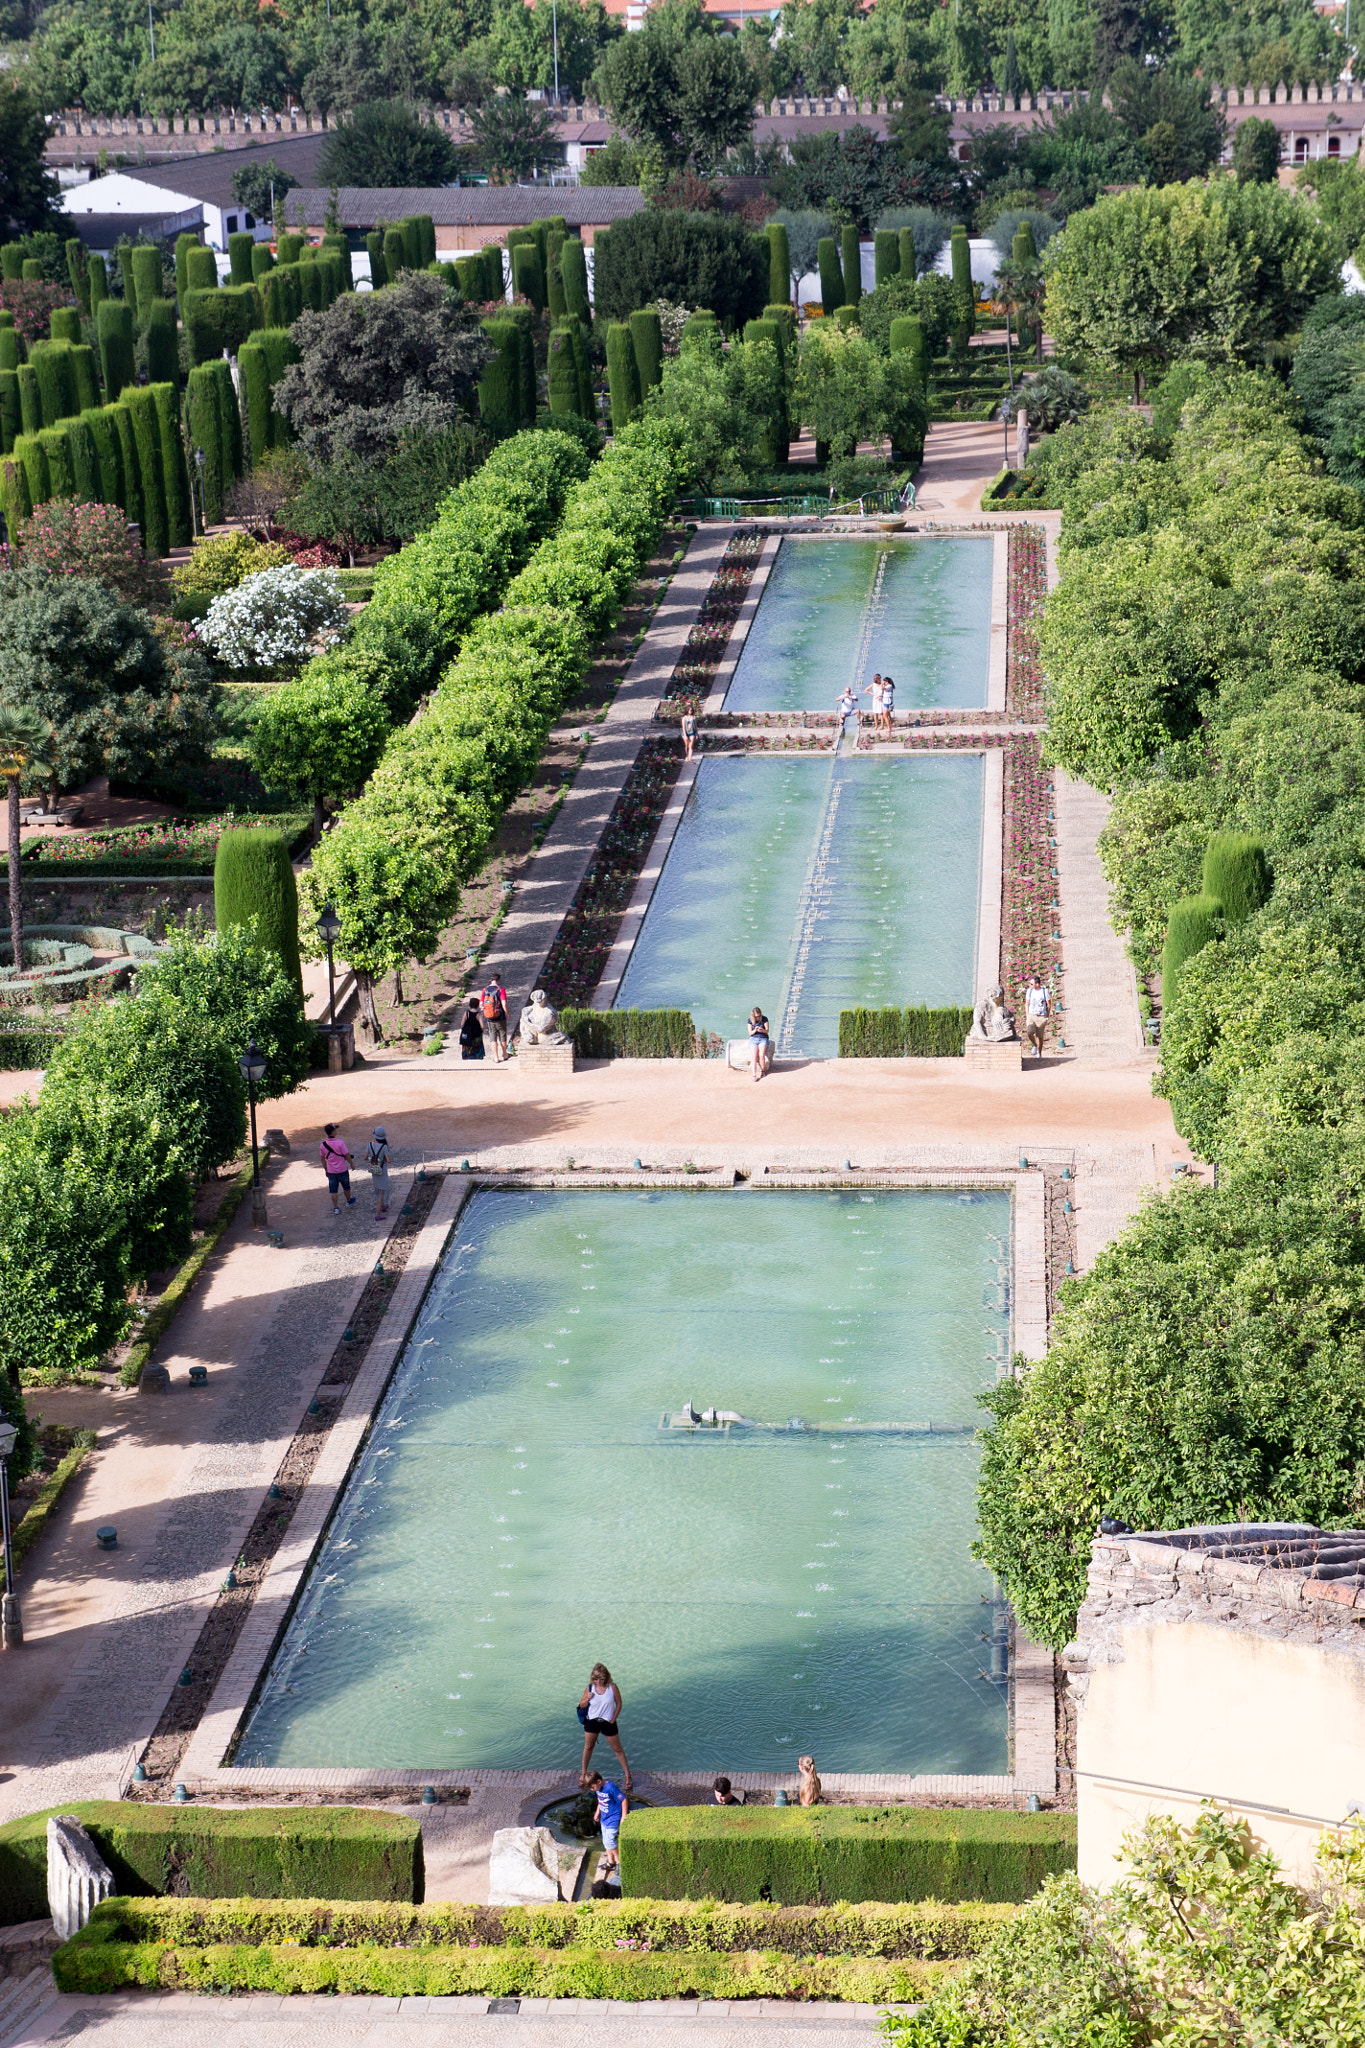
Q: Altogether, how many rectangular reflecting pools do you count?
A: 3